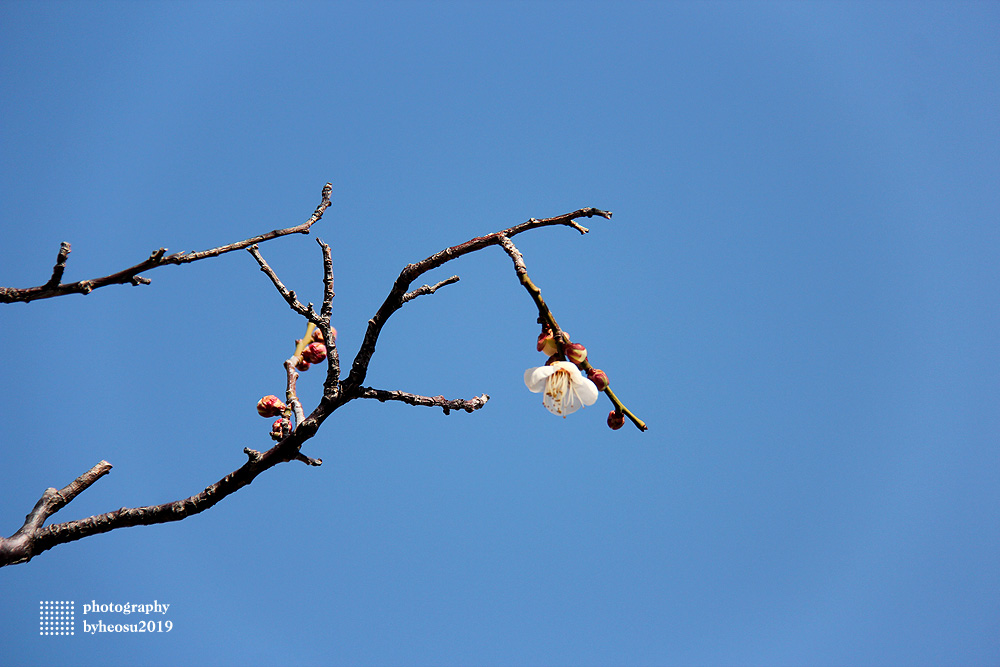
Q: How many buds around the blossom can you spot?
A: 4